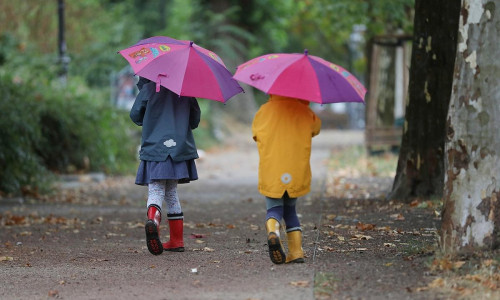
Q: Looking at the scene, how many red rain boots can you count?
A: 2